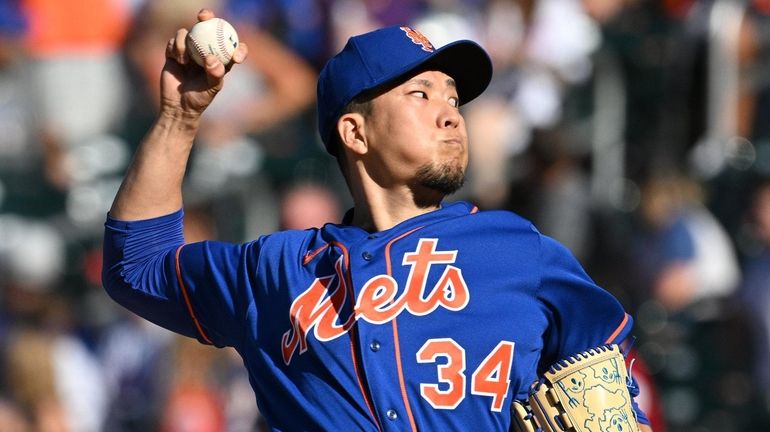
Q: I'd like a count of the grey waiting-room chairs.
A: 0